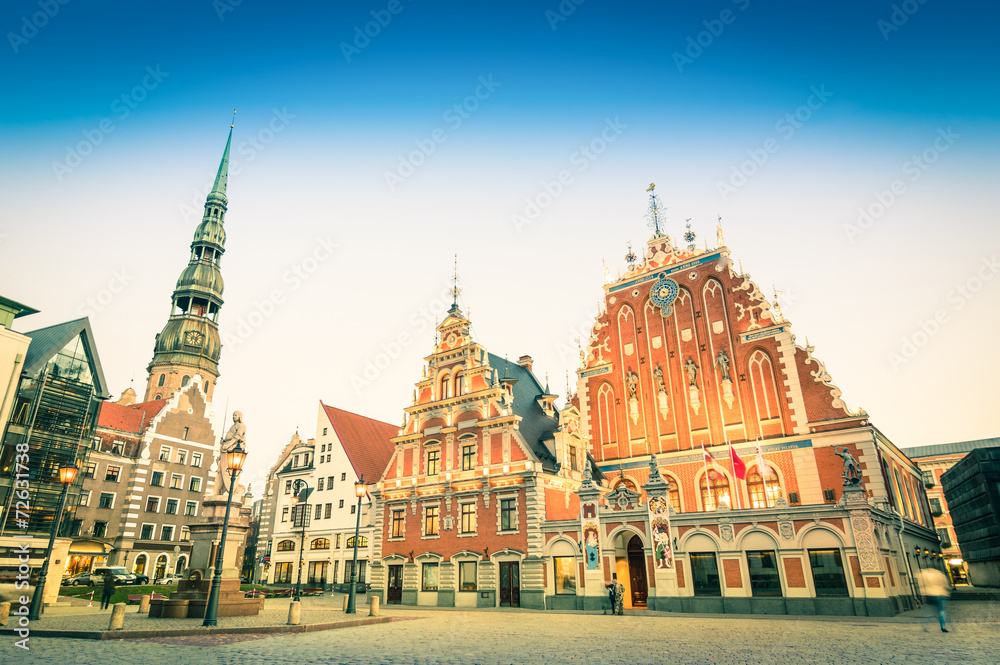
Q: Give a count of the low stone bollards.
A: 7